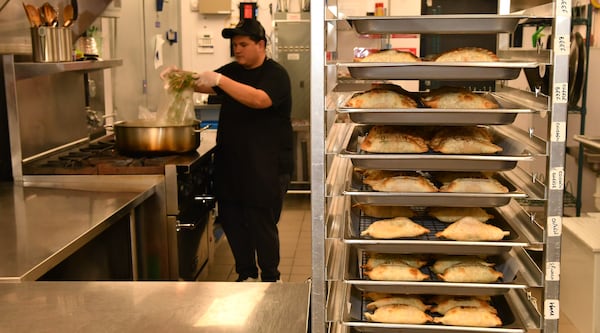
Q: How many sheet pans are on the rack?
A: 8